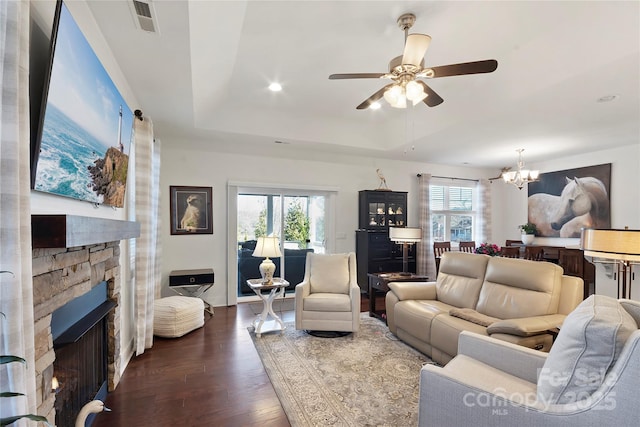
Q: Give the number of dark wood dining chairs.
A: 4